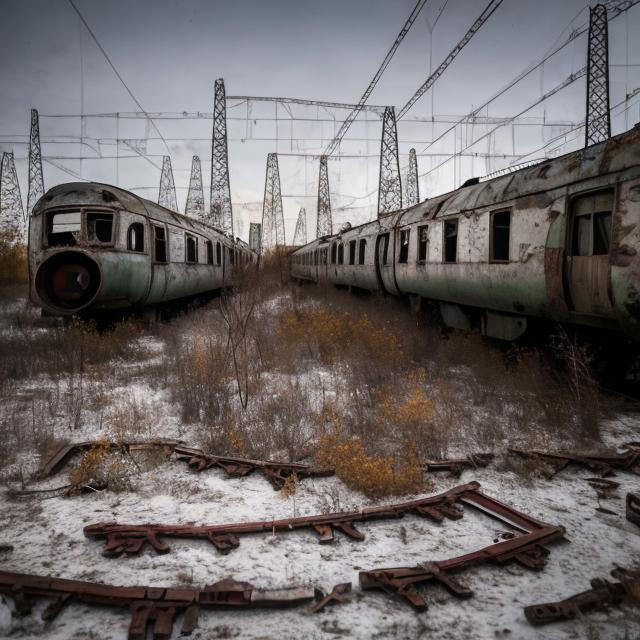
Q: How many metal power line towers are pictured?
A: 11